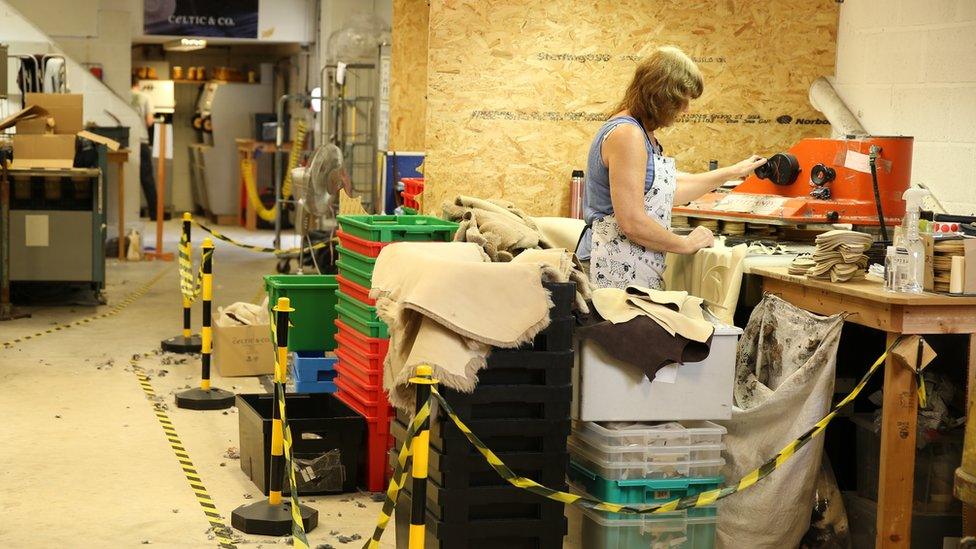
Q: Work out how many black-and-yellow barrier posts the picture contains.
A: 4